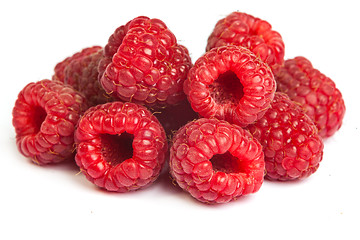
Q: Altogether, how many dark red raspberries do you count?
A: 9